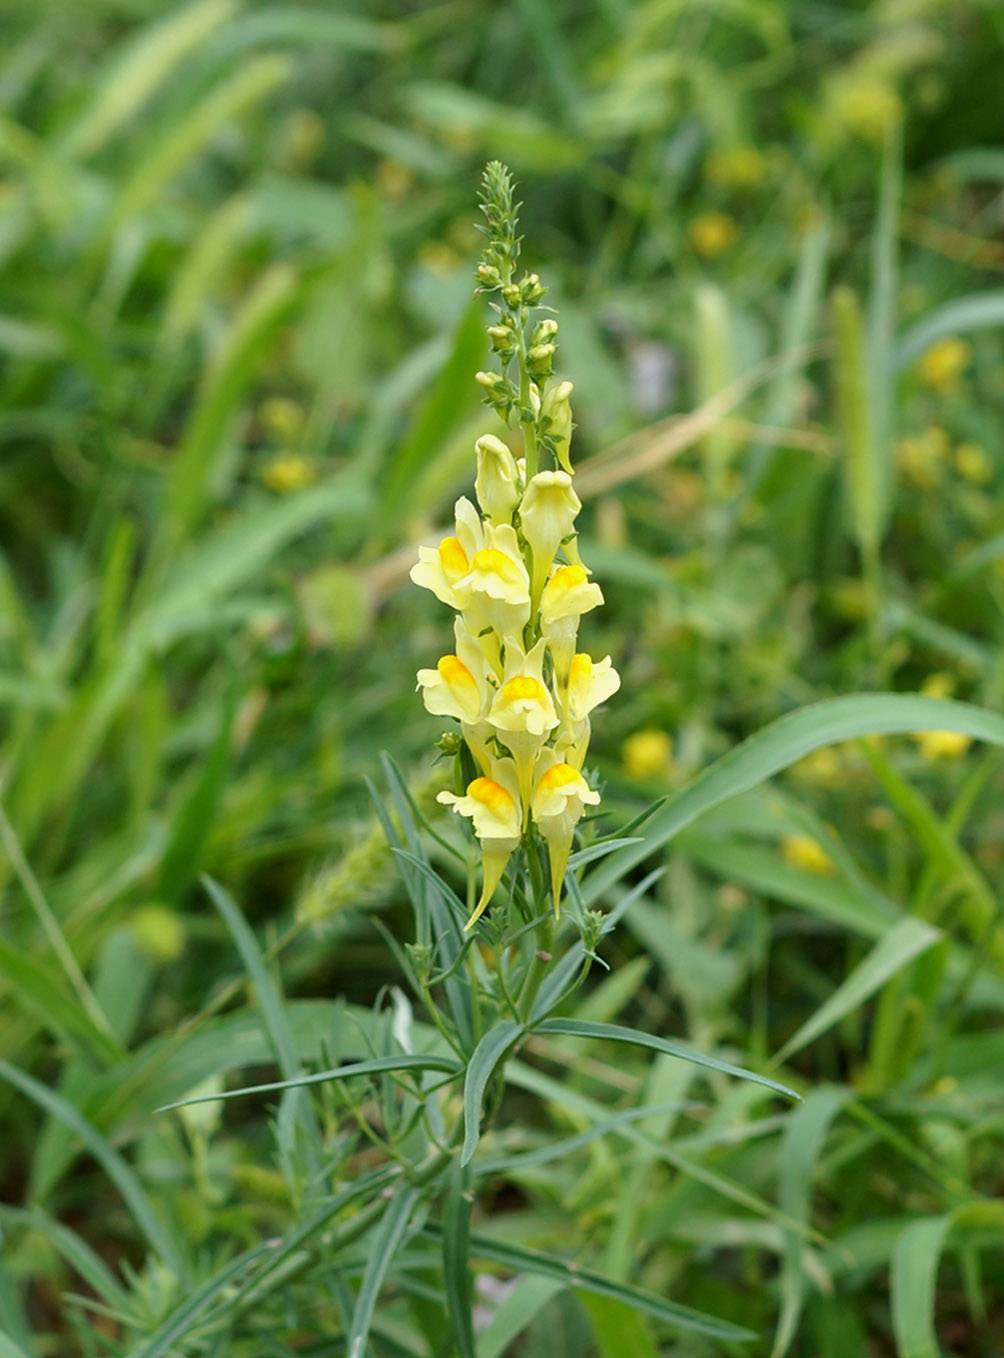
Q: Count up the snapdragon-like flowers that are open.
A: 8